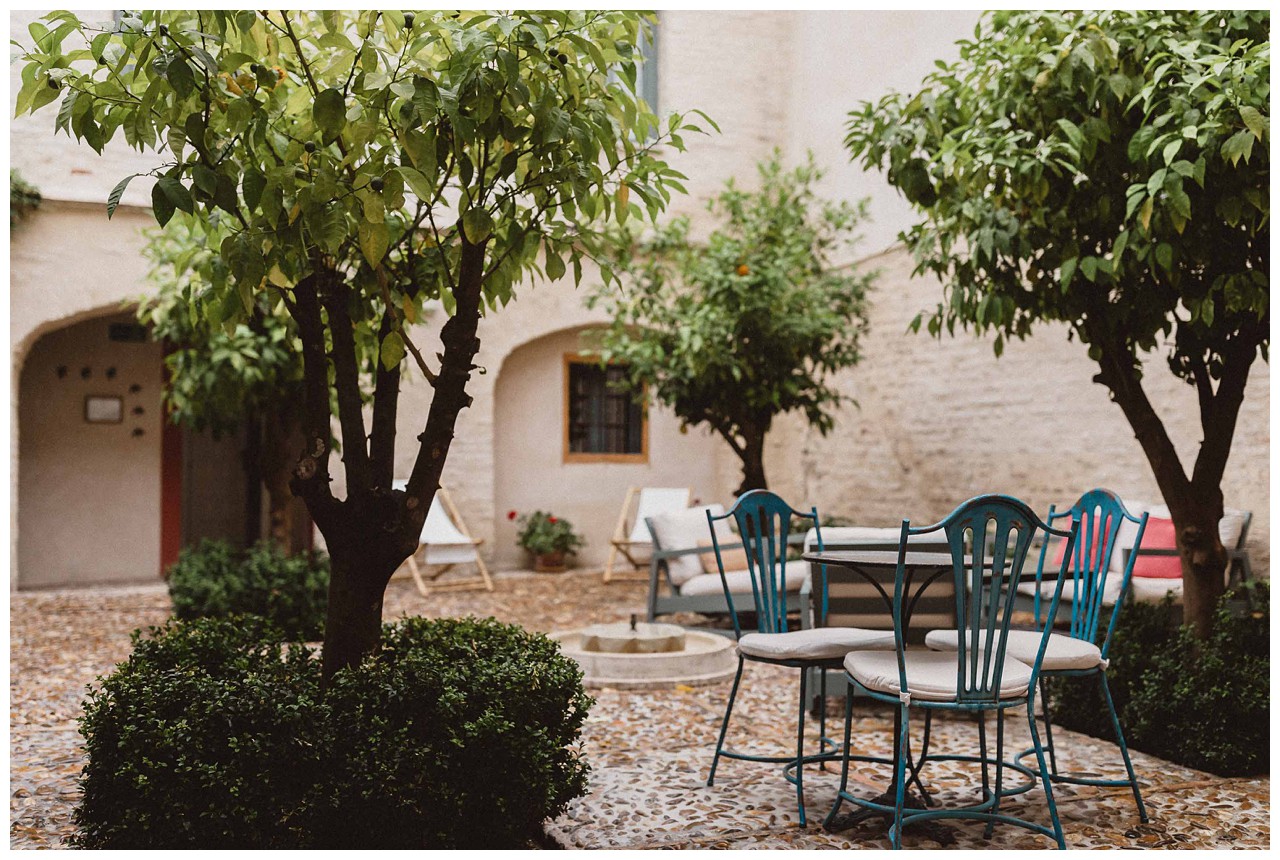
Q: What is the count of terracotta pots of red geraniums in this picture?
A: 1